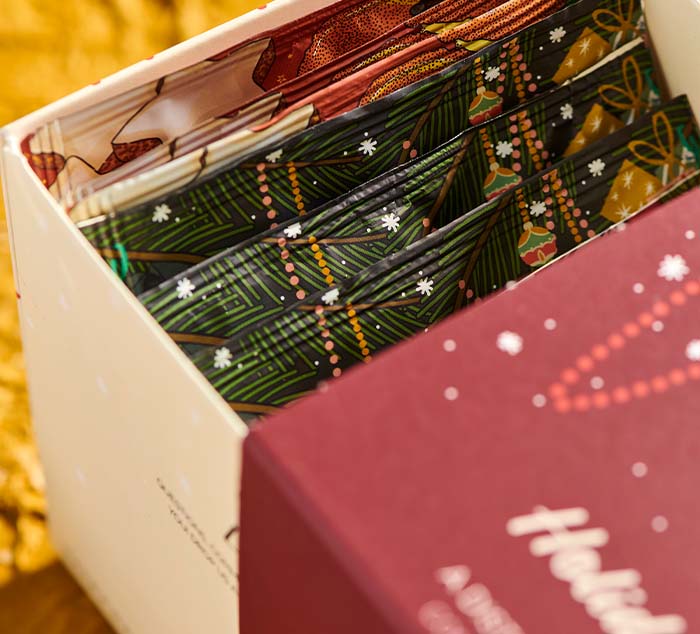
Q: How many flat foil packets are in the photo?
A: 6